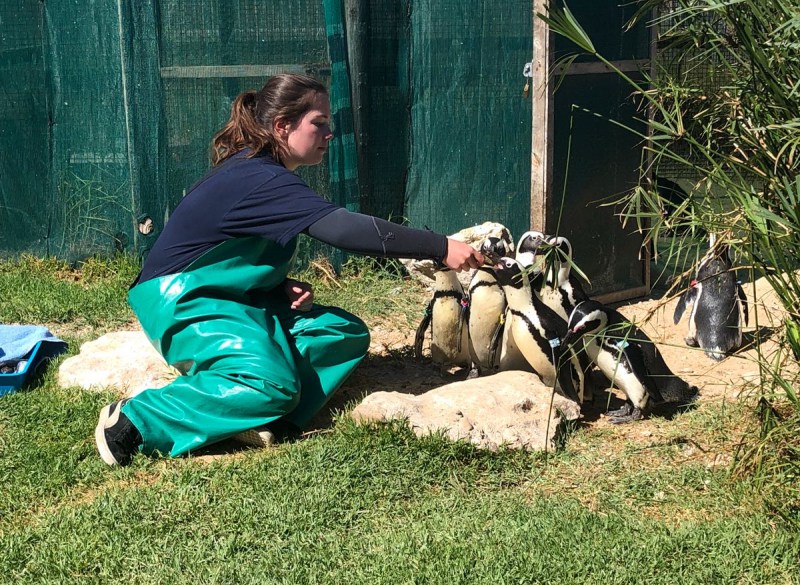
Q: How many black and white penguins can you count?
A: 7